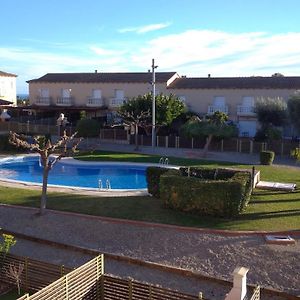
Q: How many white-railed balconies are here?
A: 6